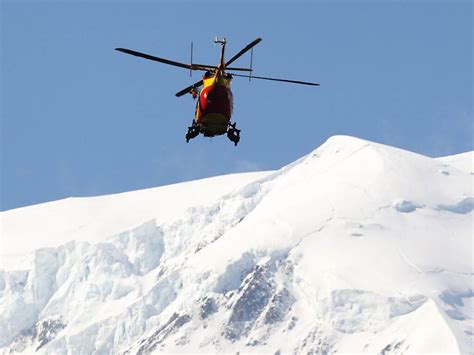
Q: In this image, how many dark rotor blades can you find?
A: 4